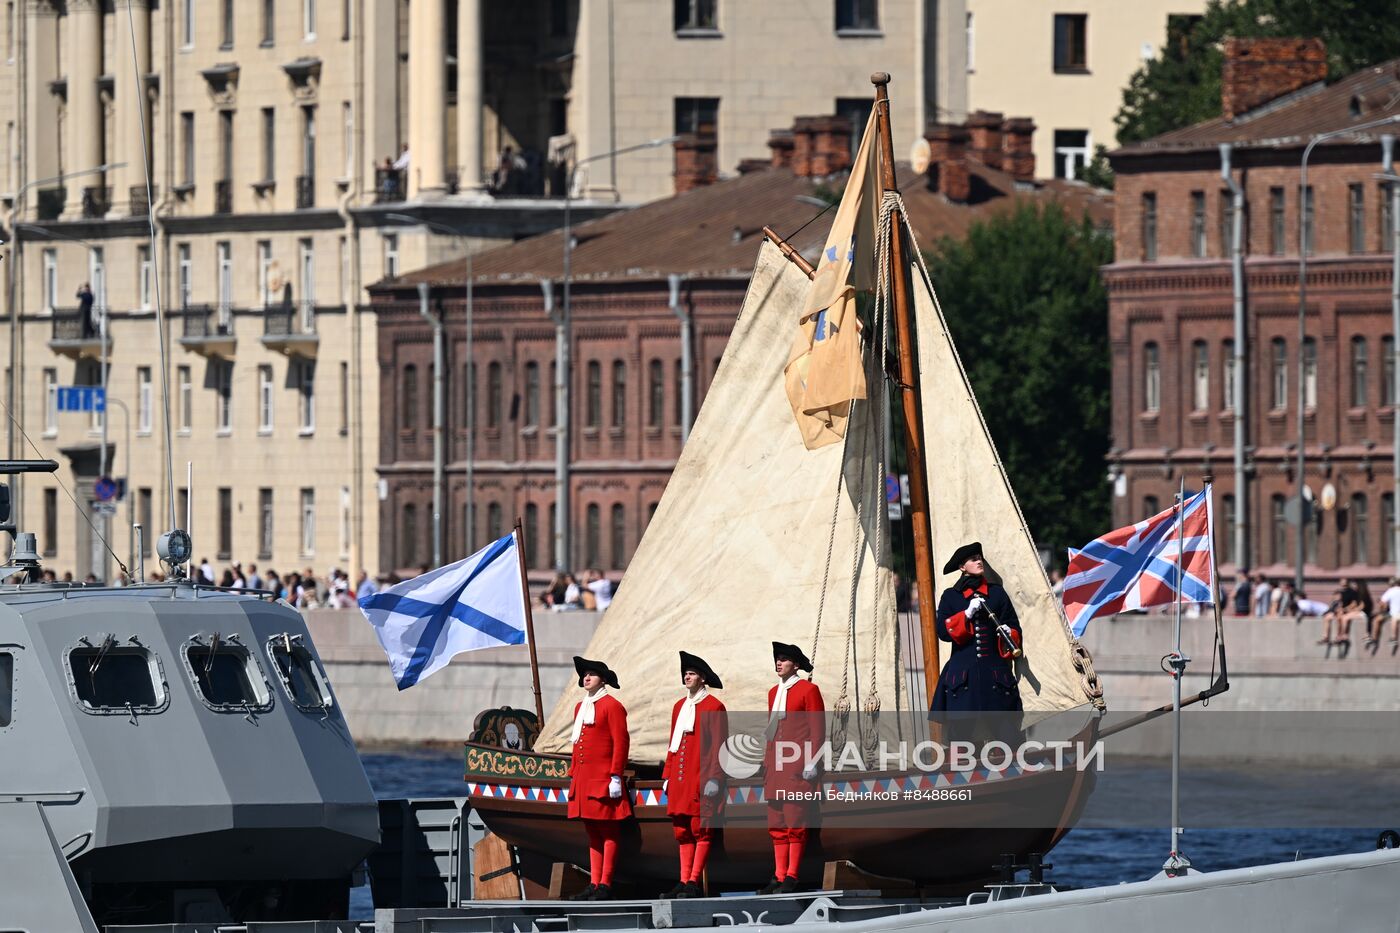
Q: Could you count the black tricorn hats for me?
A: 4